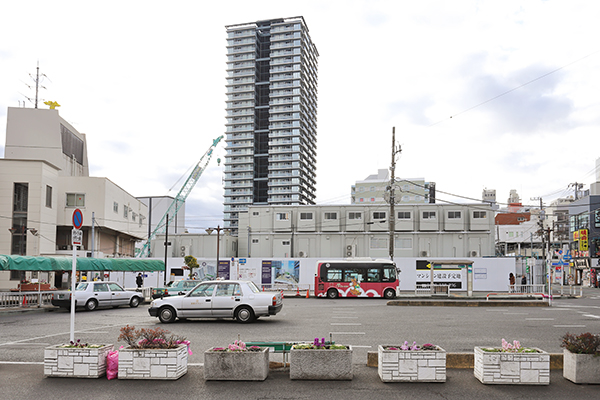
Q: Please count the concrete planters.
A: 7